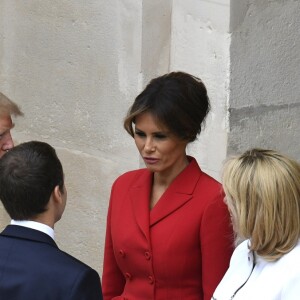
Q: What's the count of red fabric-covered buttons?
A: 4